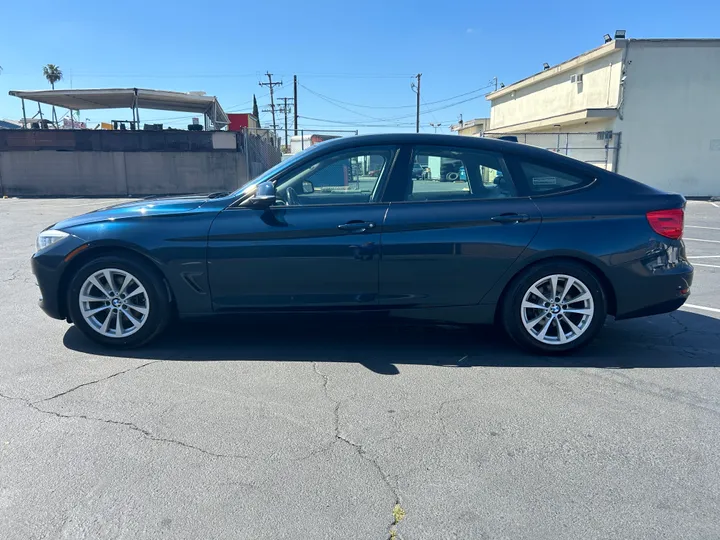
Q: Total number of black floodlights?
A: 4